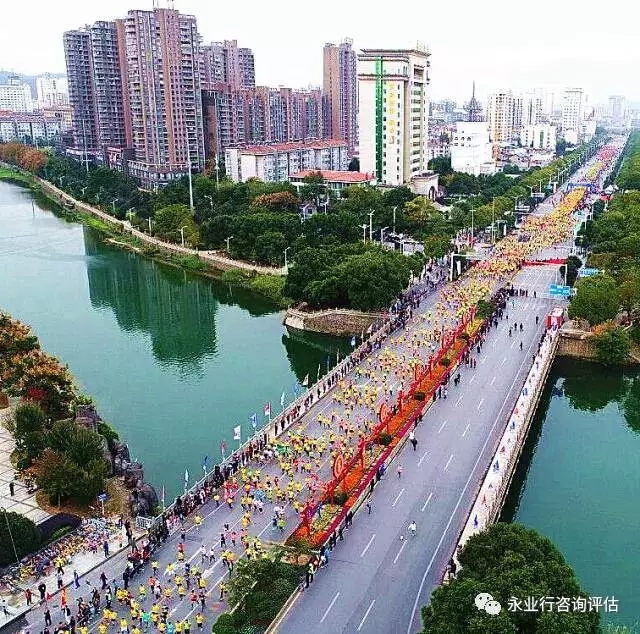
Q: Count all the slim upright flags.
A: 15